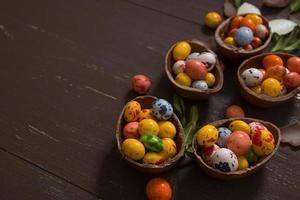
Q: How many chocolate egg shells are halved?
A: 5